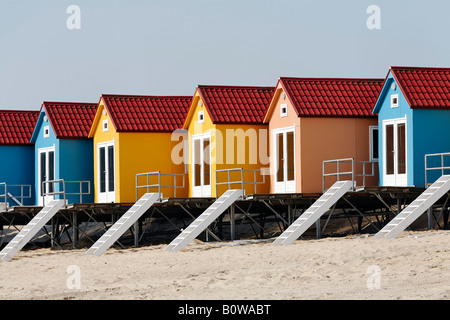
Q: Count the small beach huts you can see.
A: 6